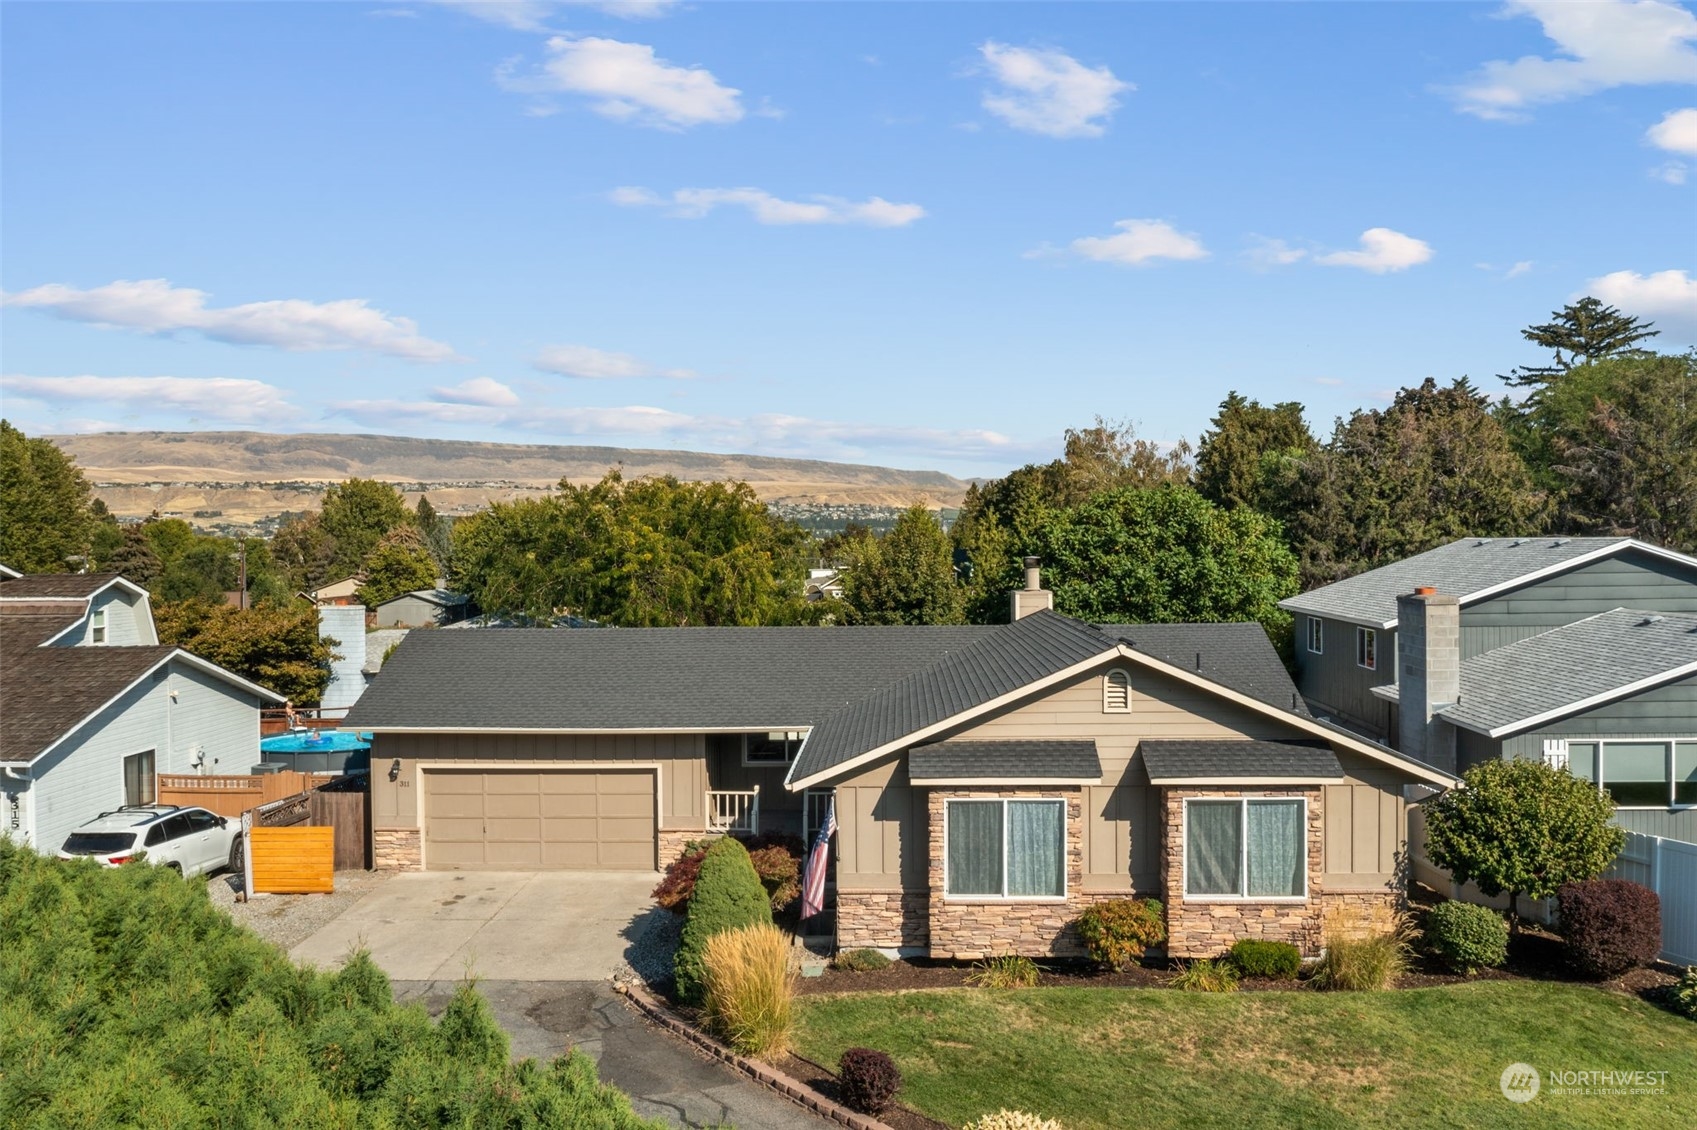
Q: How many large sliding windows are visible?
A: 2